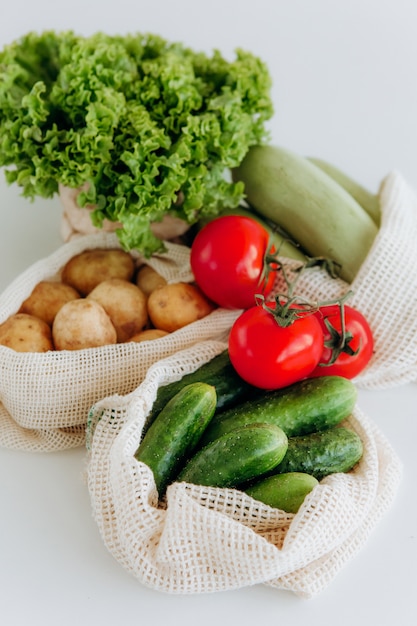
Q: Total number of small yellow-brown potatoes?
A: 8